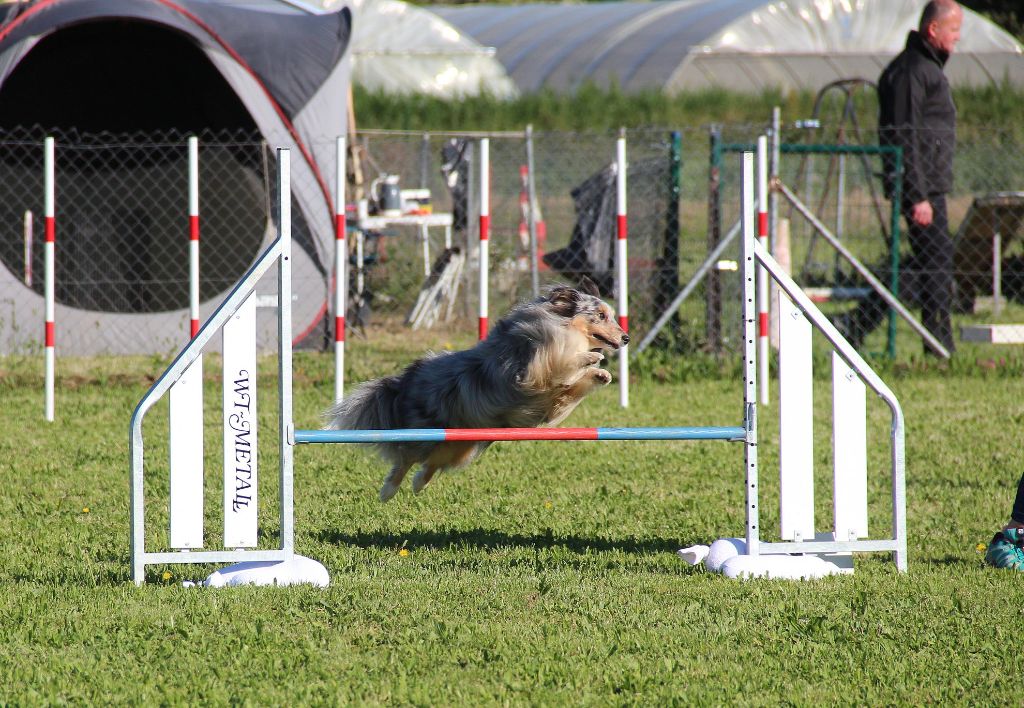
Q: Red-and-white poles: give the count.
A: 6